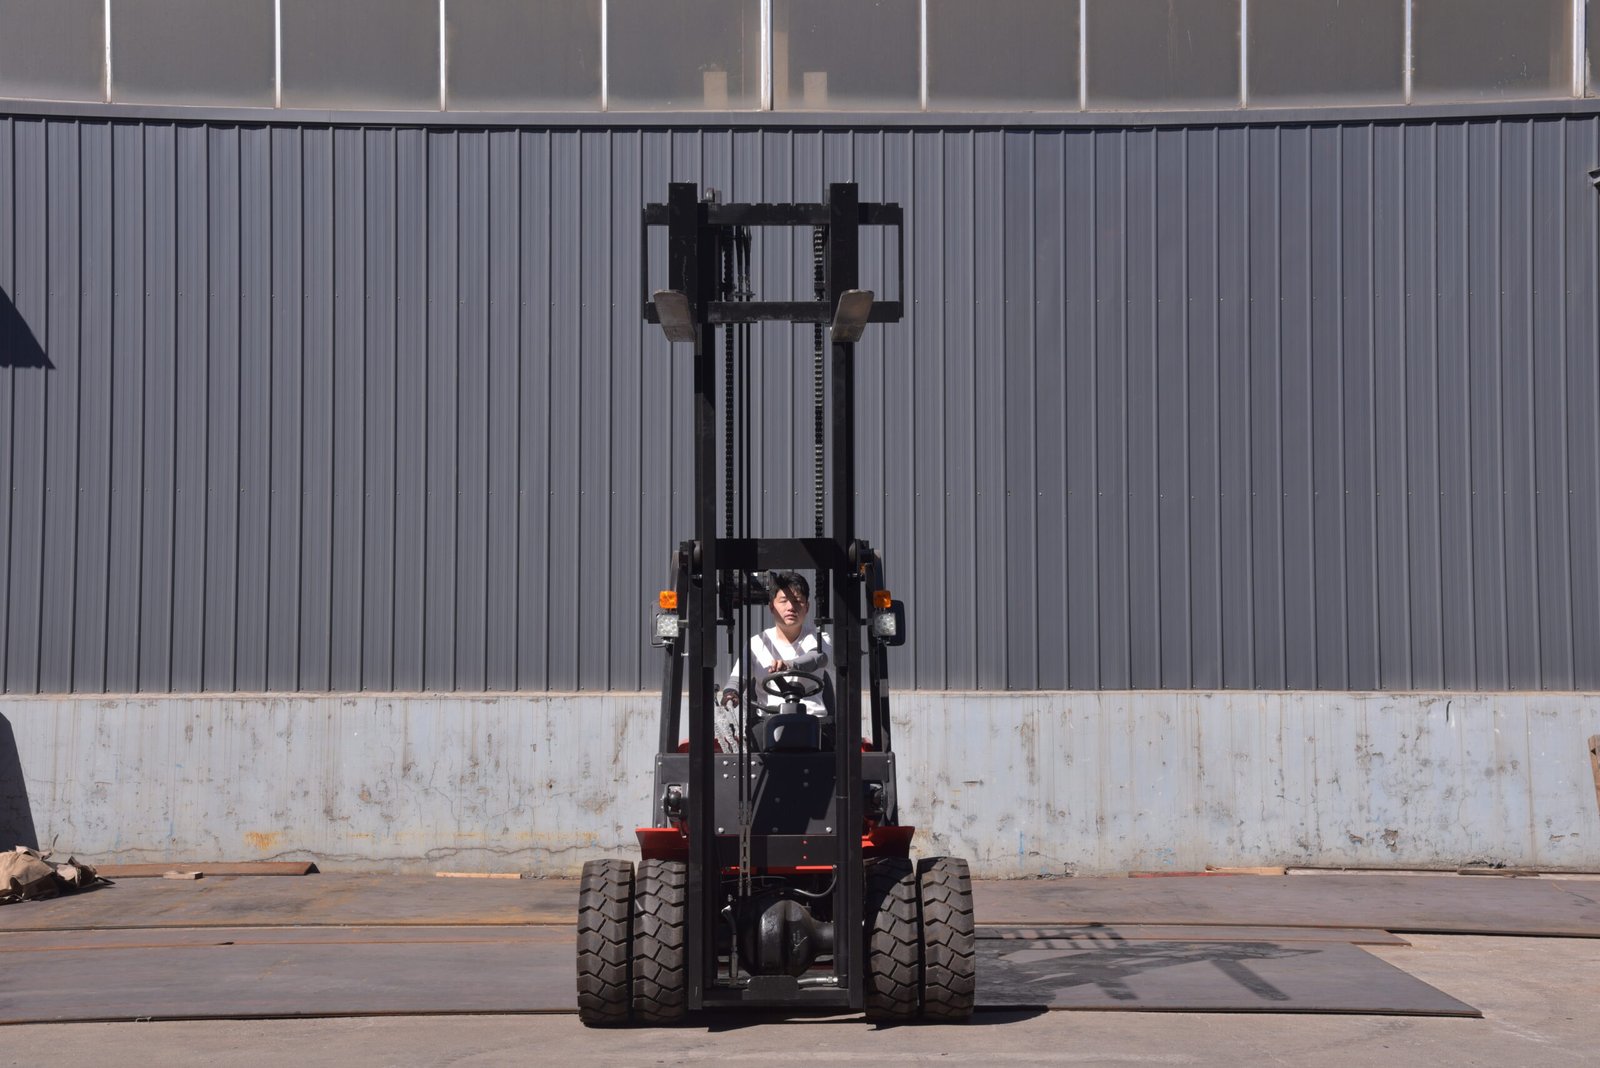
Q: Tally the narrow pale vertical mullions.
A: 10